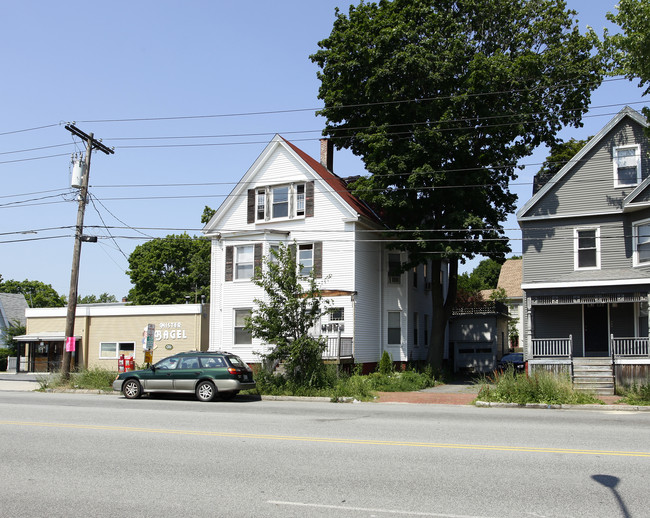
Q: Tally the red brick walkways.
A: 2